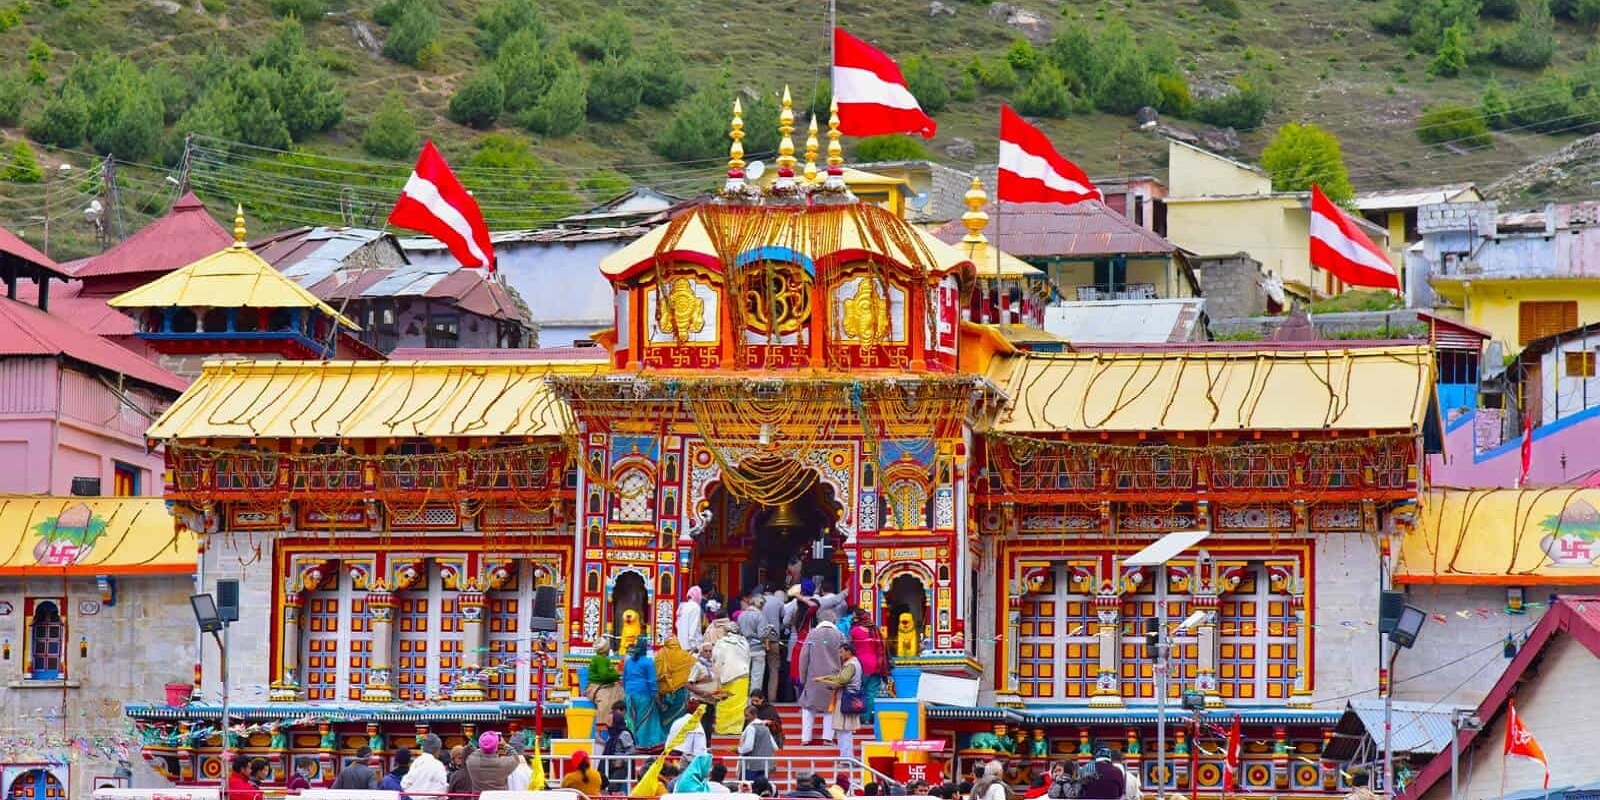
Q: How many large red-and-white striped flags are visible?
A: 4